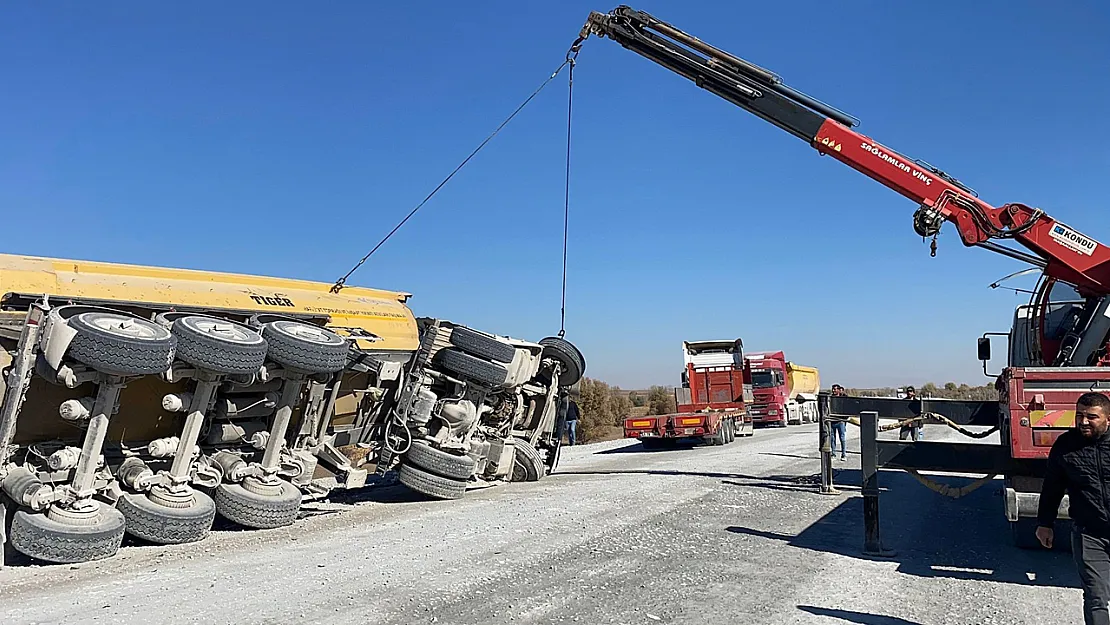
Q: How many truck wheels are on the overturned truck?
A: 12